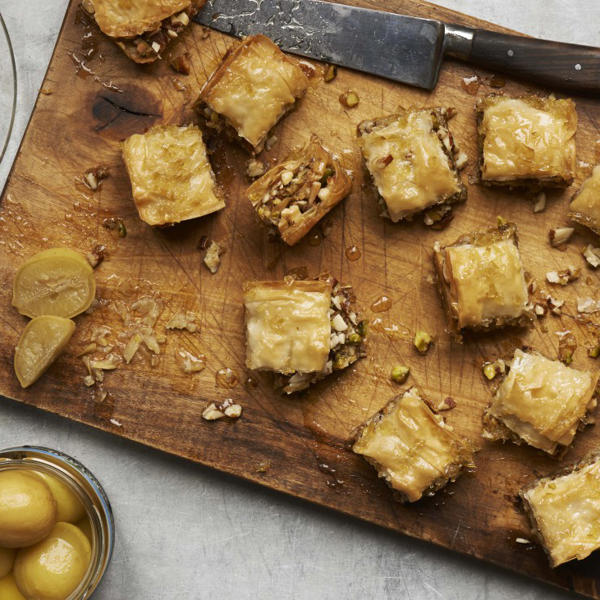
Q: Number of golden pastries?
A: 12